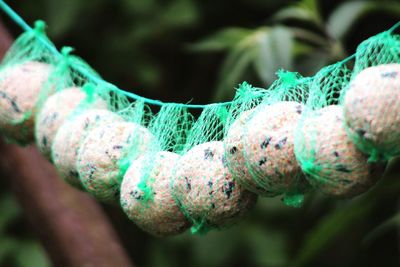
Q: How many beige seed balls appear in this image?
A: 9